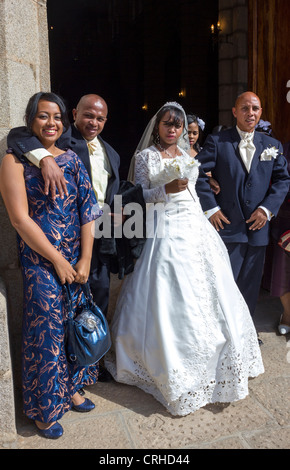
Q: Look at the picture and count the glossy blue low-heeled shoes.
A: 2